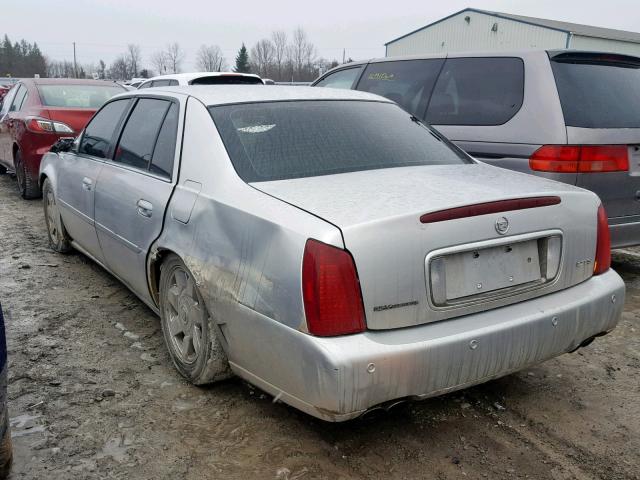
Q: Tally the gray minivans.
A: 1